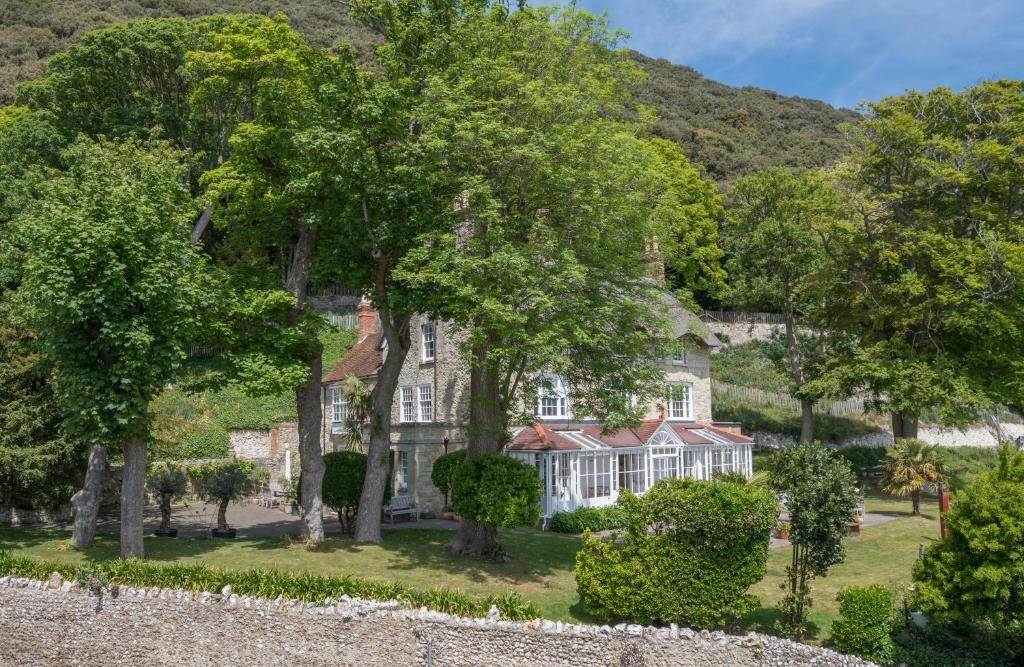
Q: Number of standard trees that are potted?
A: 2